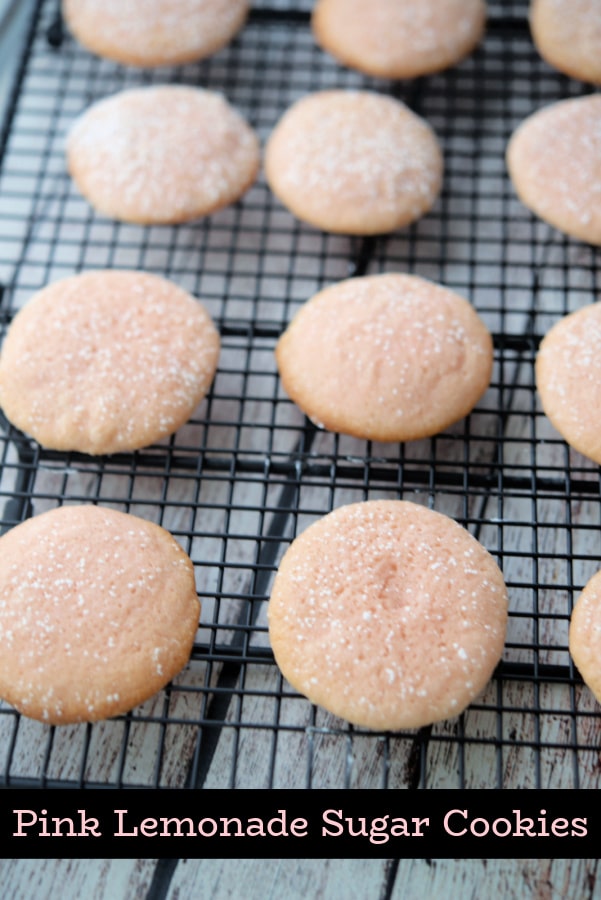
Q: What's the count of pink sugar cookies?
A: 12